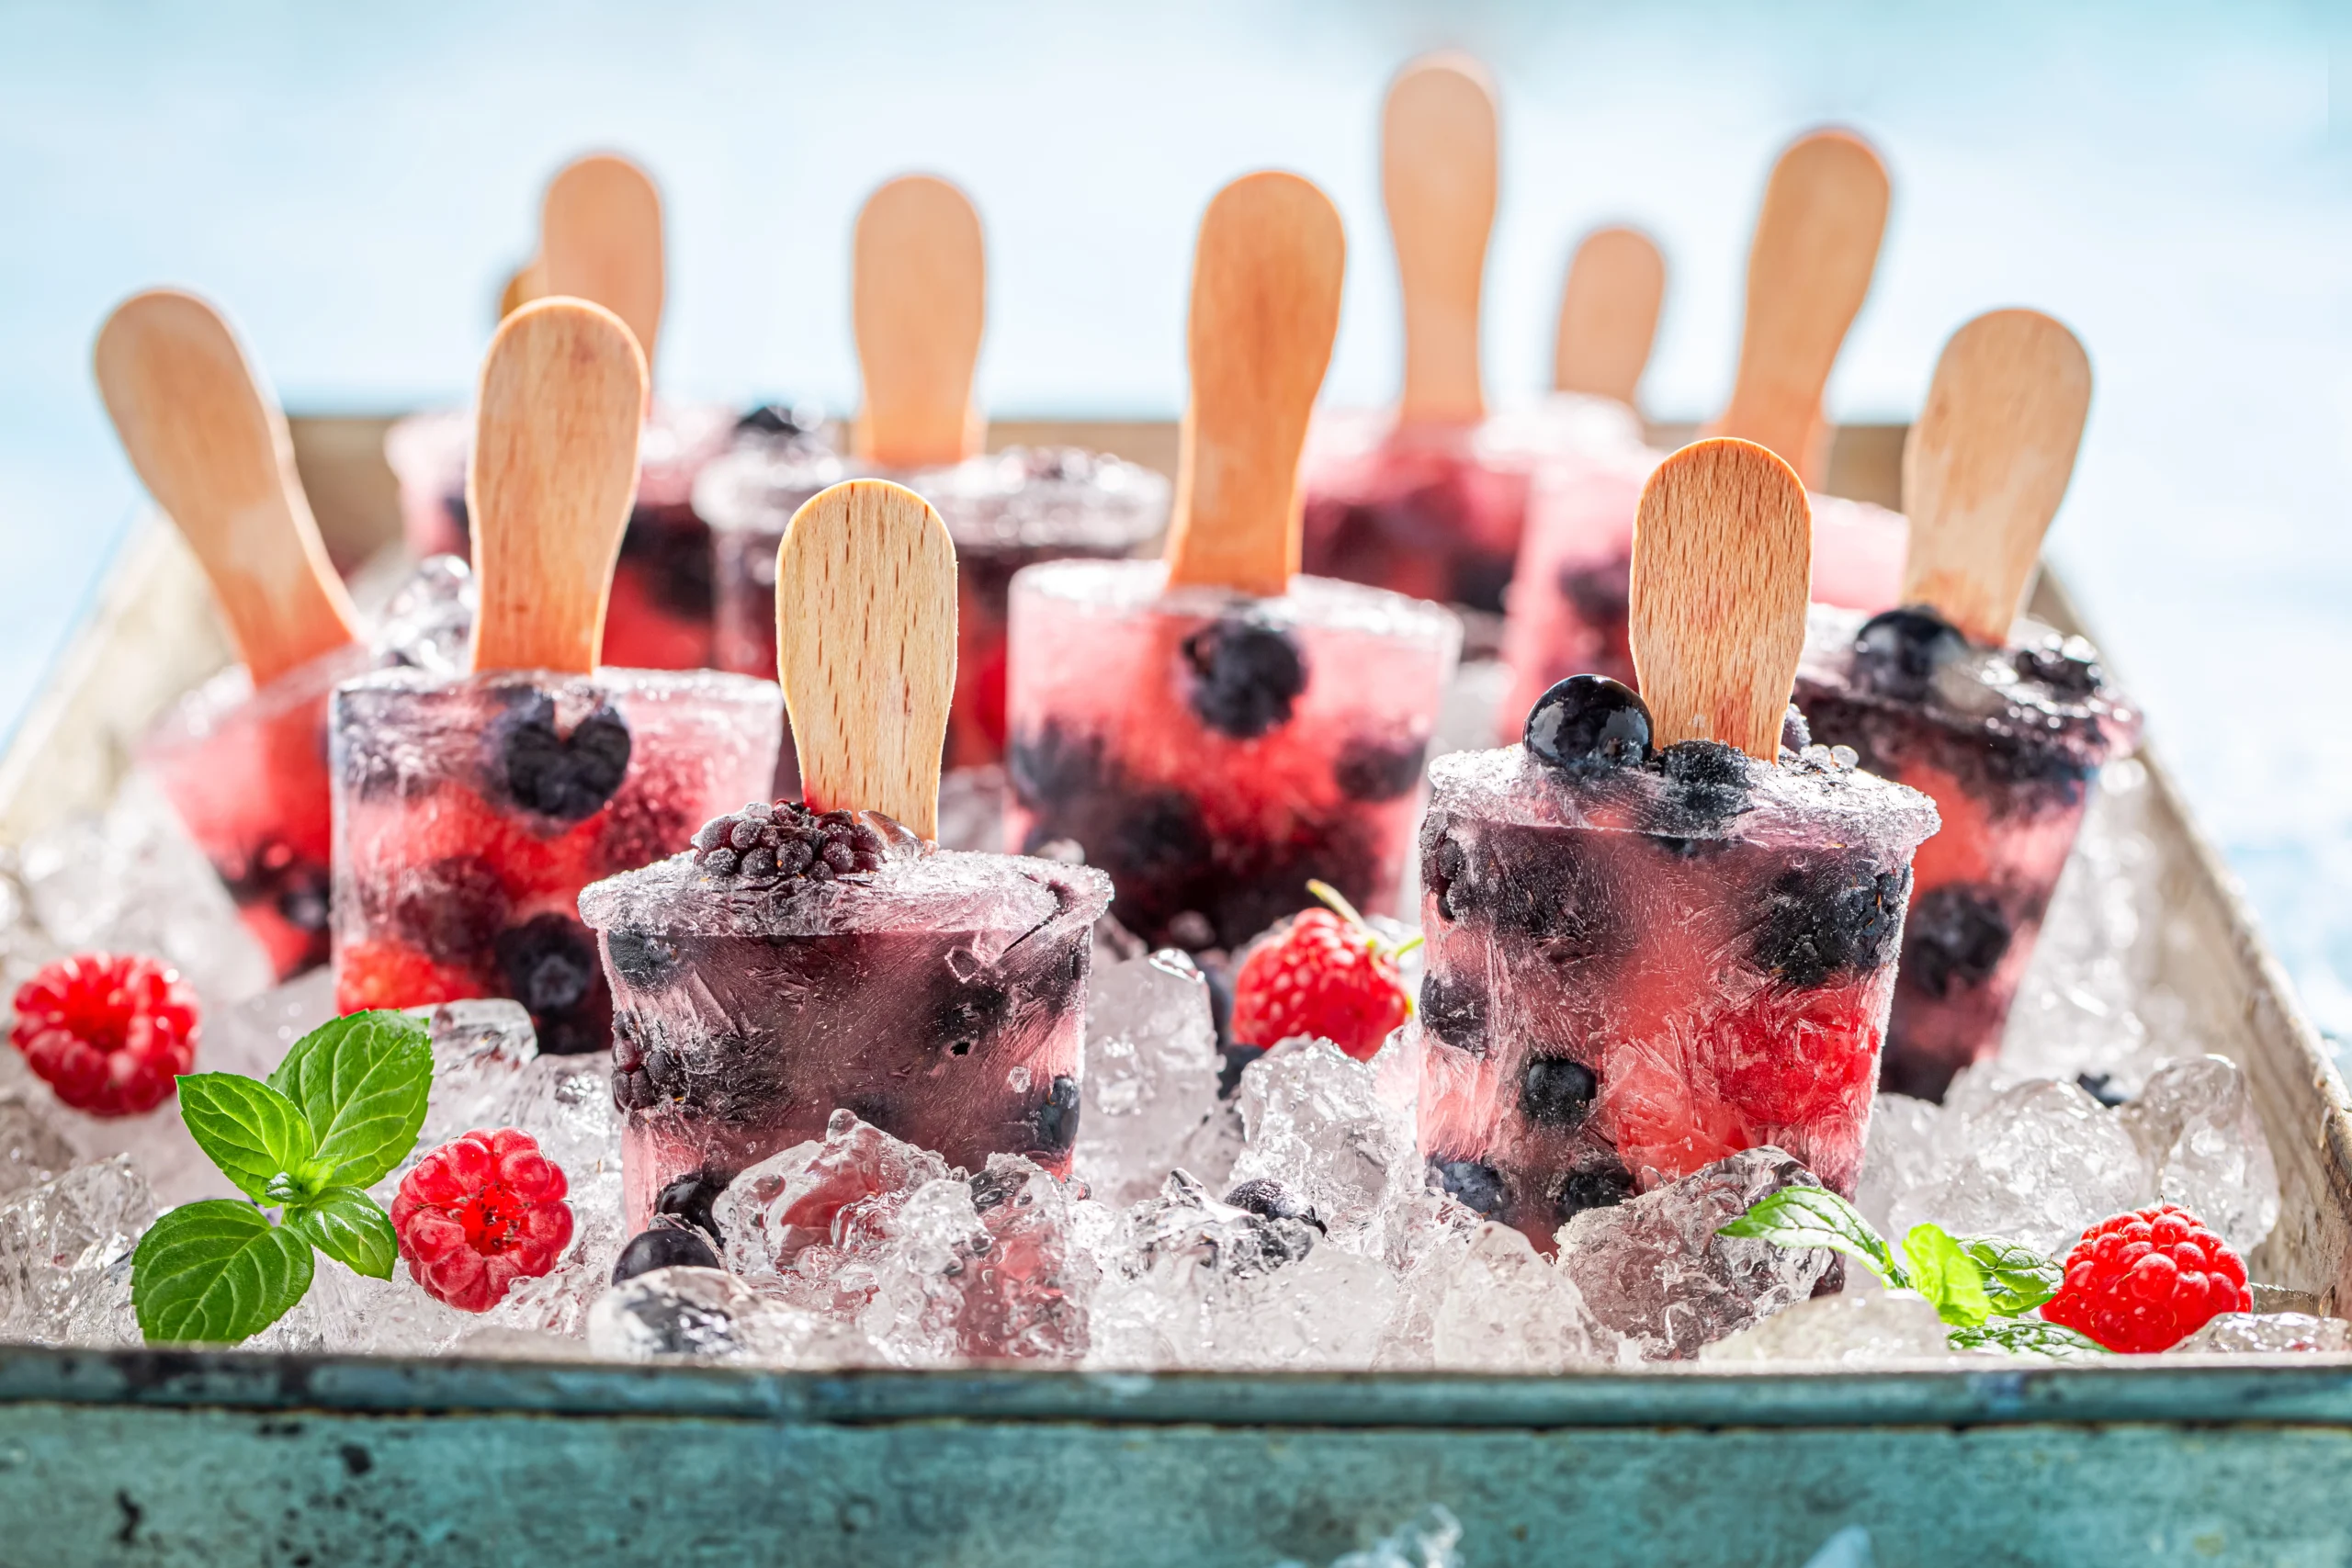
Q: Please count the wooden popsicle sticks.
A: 12